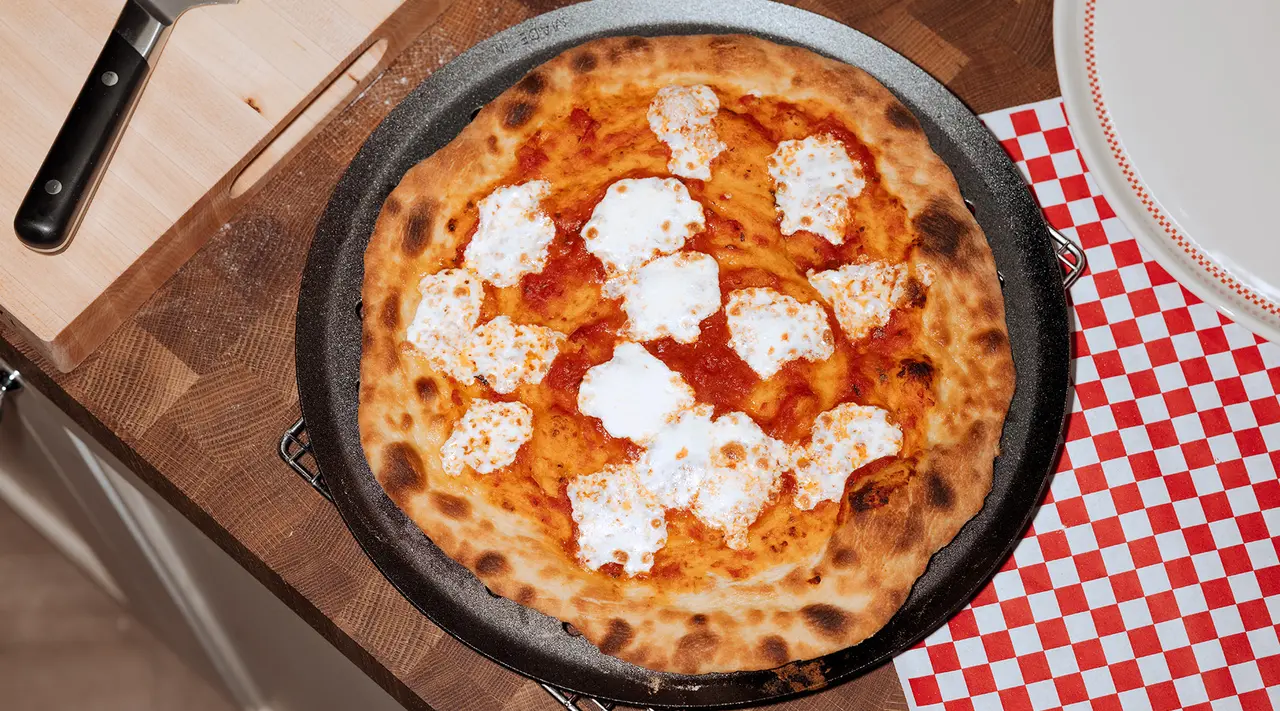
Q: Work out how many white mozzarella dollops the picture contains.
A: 15